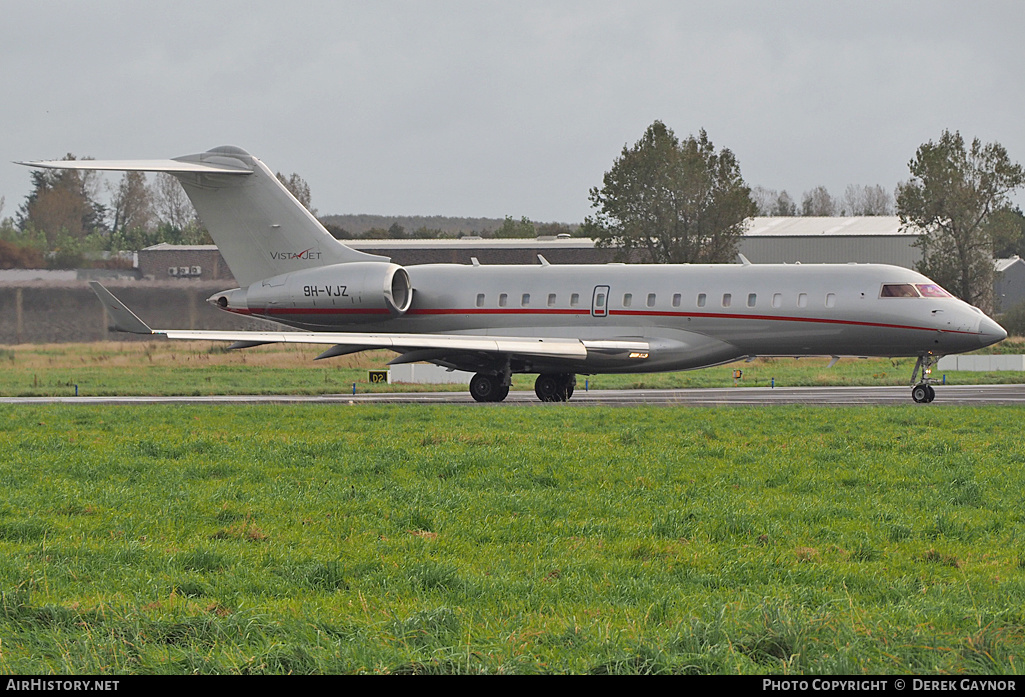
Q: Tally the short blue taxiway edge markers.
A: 5